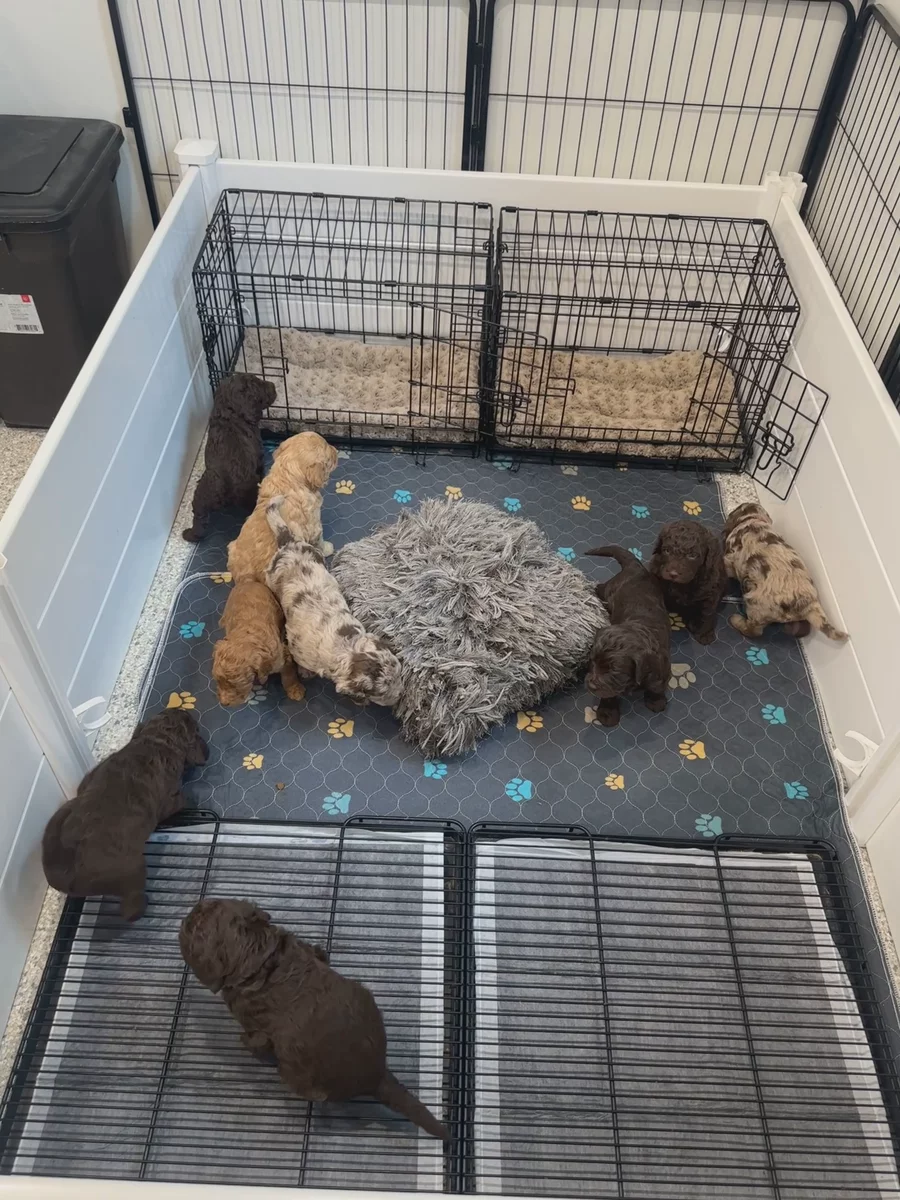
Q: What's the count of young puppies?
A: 9